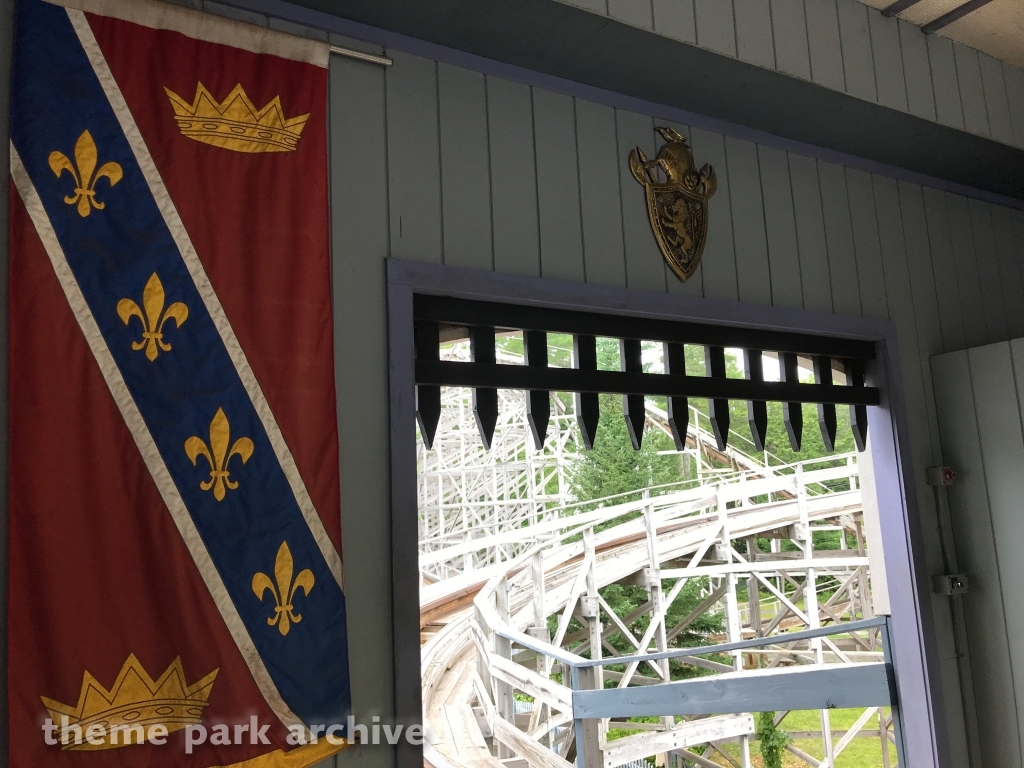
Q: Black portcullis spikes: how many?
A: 11